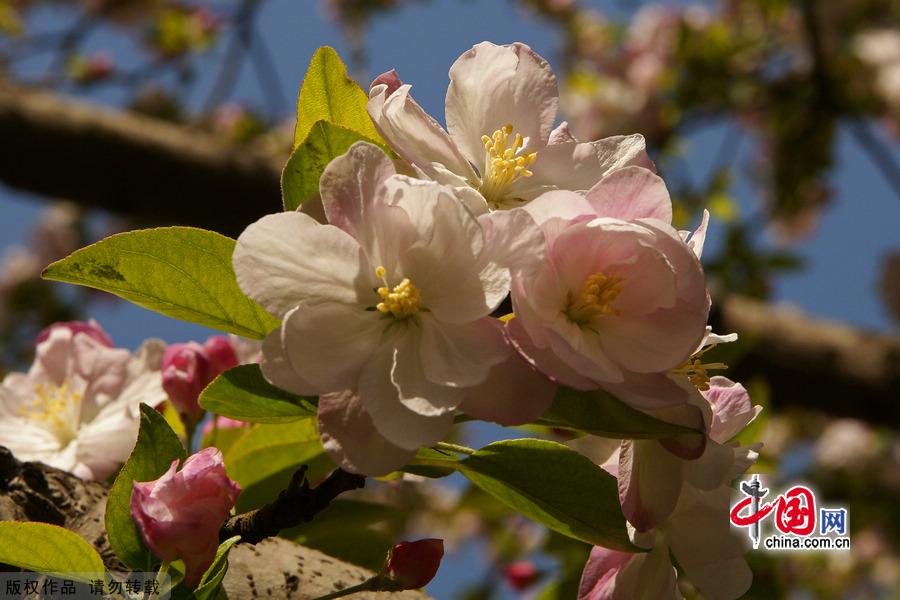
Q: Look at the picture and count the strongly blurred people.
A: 0